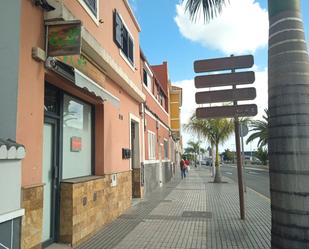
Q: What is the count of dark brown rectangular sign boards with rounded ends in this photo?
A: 4